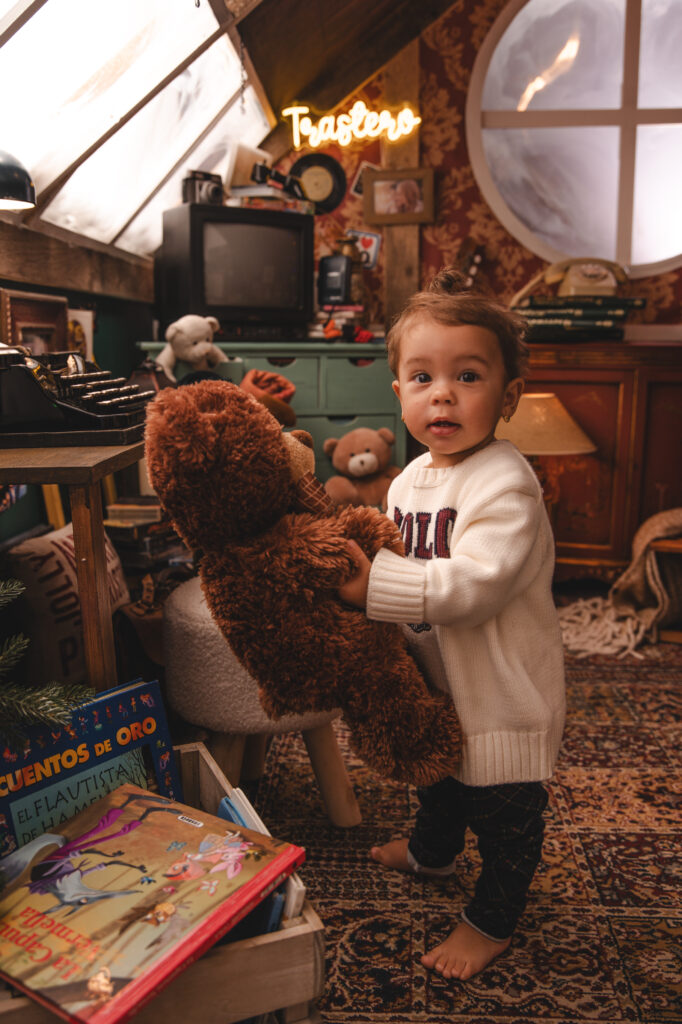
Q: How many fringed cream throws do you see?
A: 1